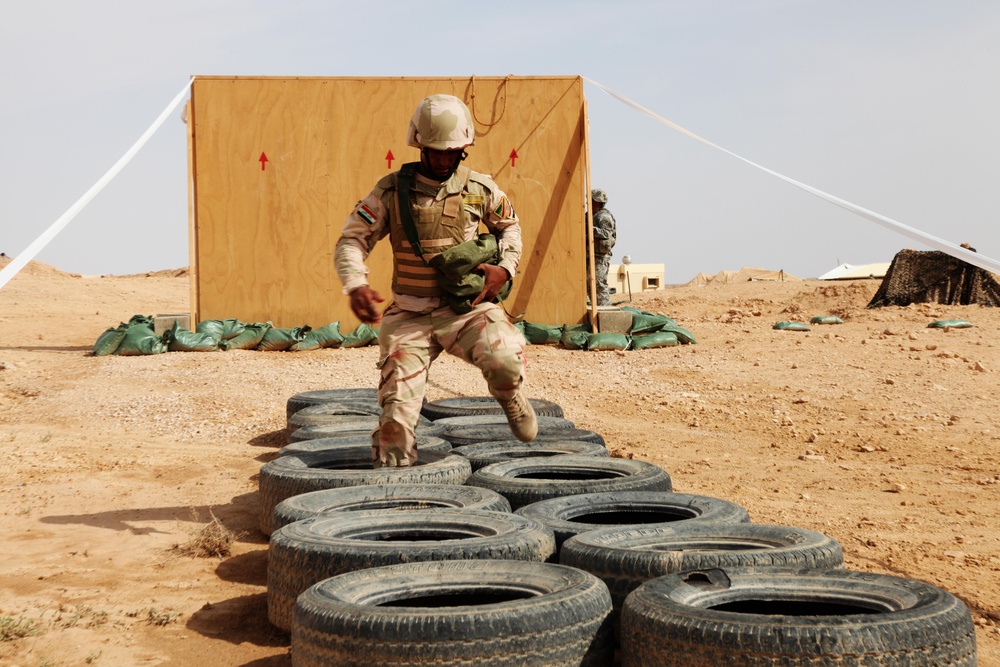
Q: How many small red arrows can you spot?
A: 3